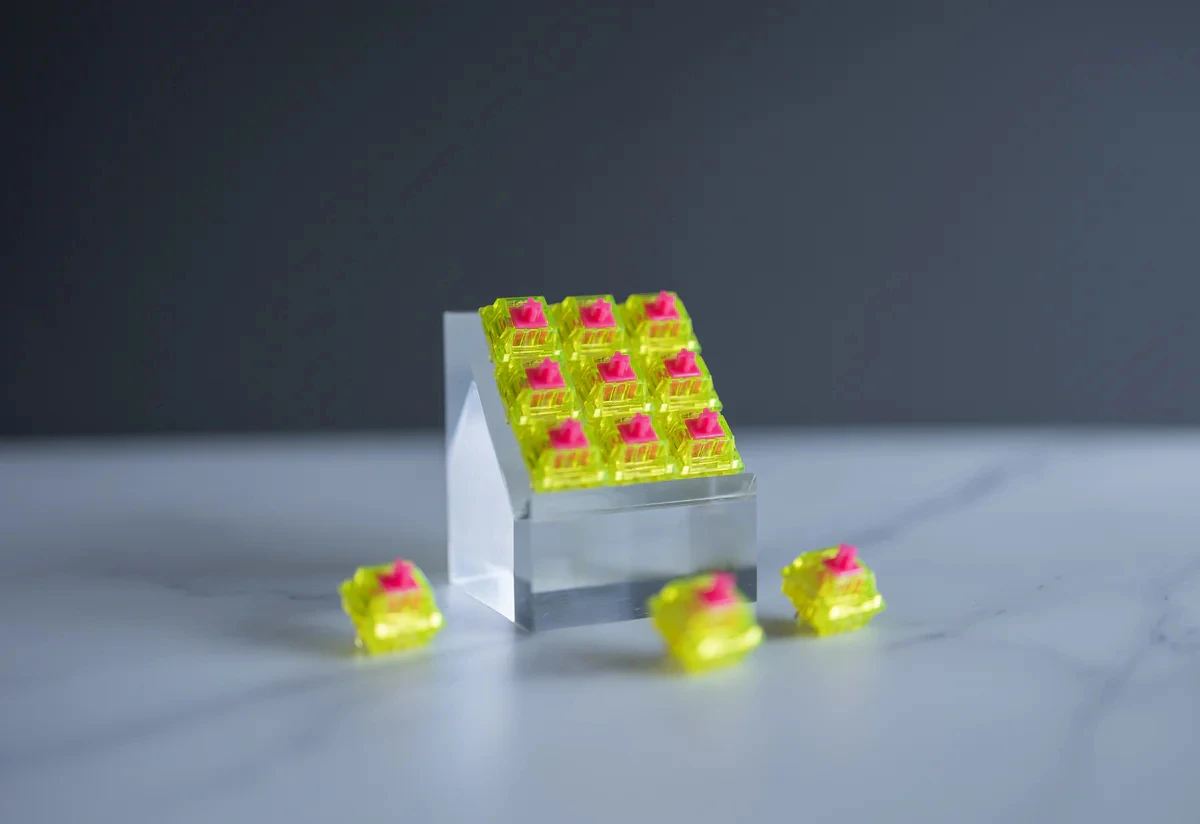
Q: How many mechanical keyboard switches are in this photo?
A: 12